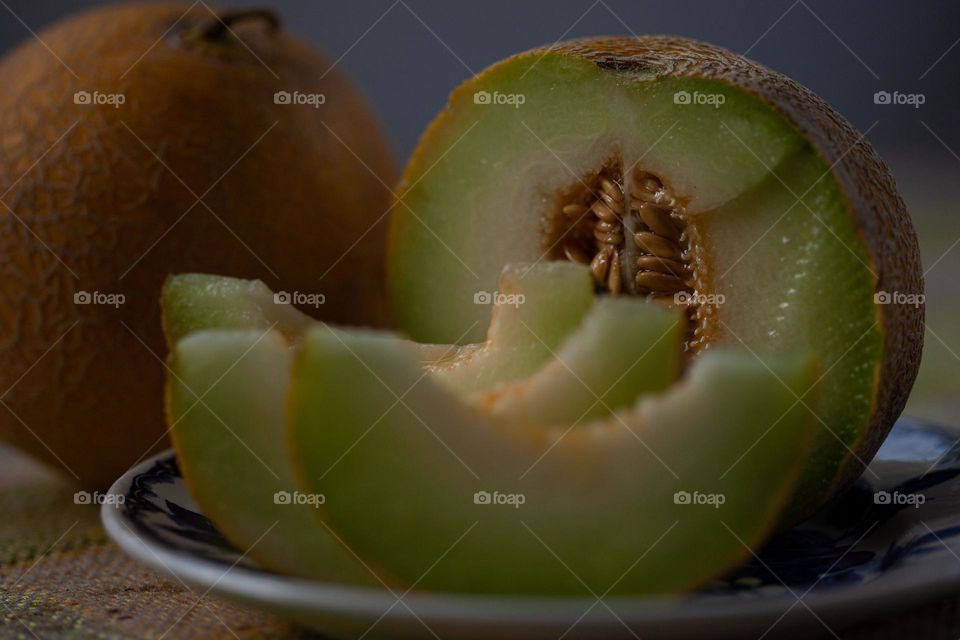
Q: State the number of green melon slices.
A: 3